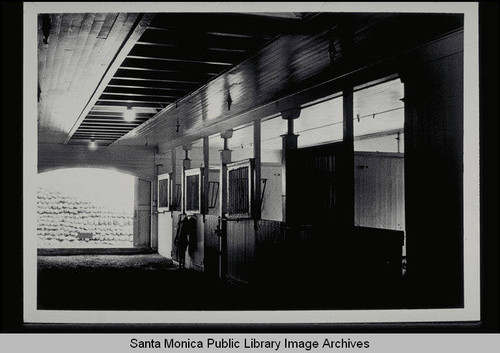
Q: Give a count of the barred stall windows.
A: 3